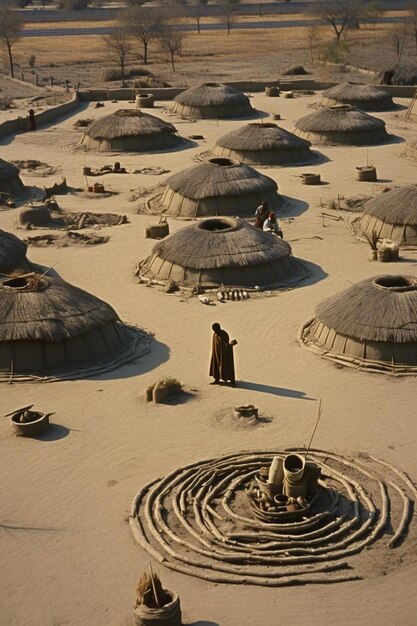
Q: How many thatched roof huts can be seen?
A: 12